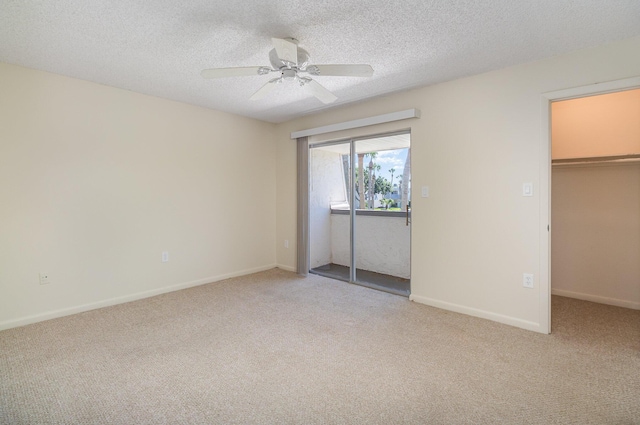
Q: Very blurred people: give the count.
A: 0